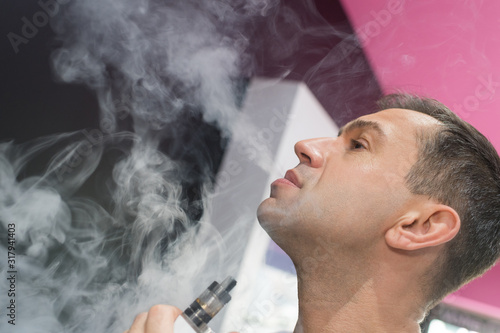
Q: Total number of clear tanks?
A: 1